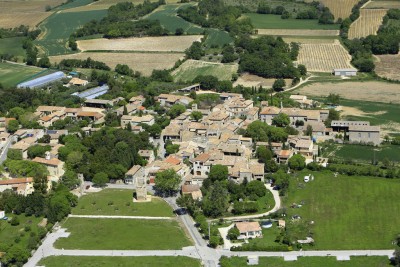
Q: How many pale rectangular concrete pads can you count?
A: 3